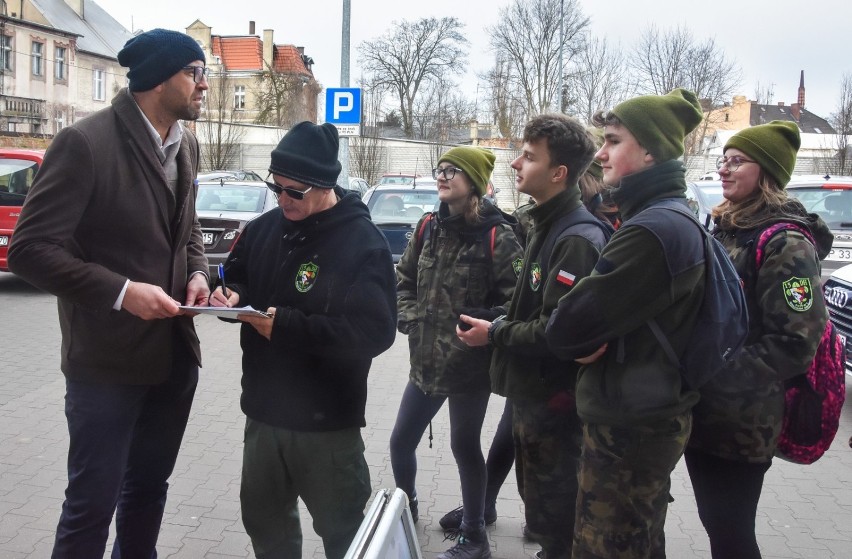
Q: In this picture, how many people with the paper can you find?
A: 2